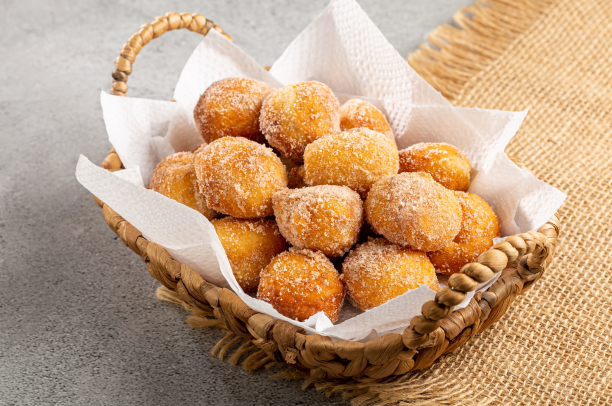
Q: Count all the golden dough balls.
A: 13